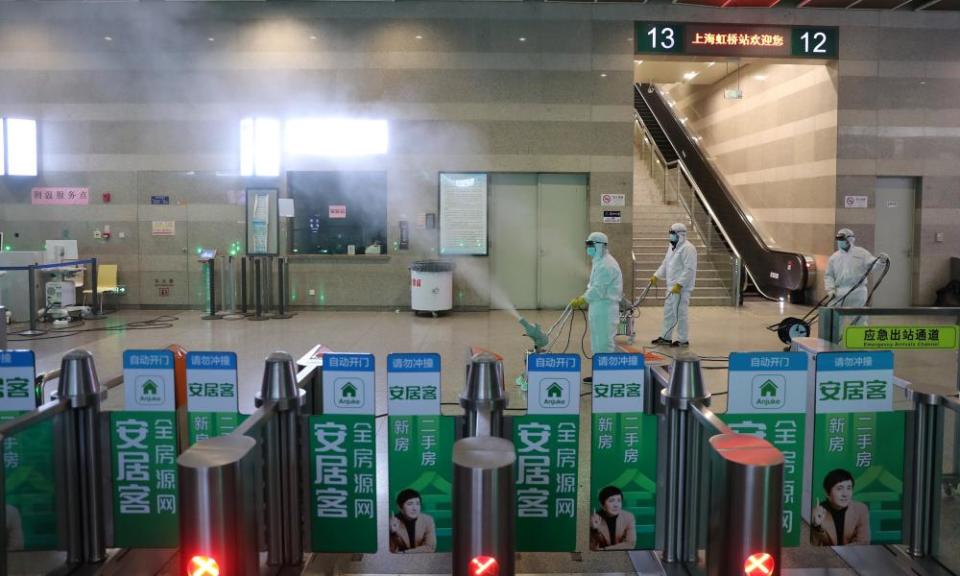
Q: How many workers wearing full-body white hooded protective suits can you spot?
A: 3